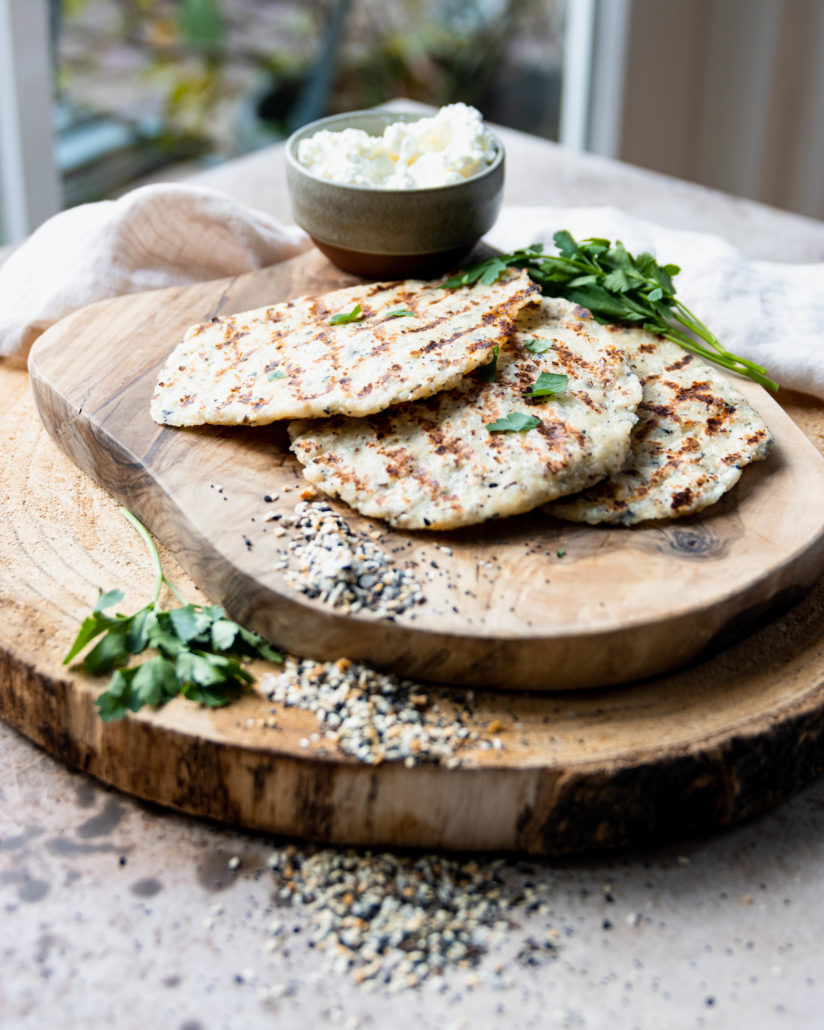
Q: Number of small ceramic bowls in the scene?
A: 1